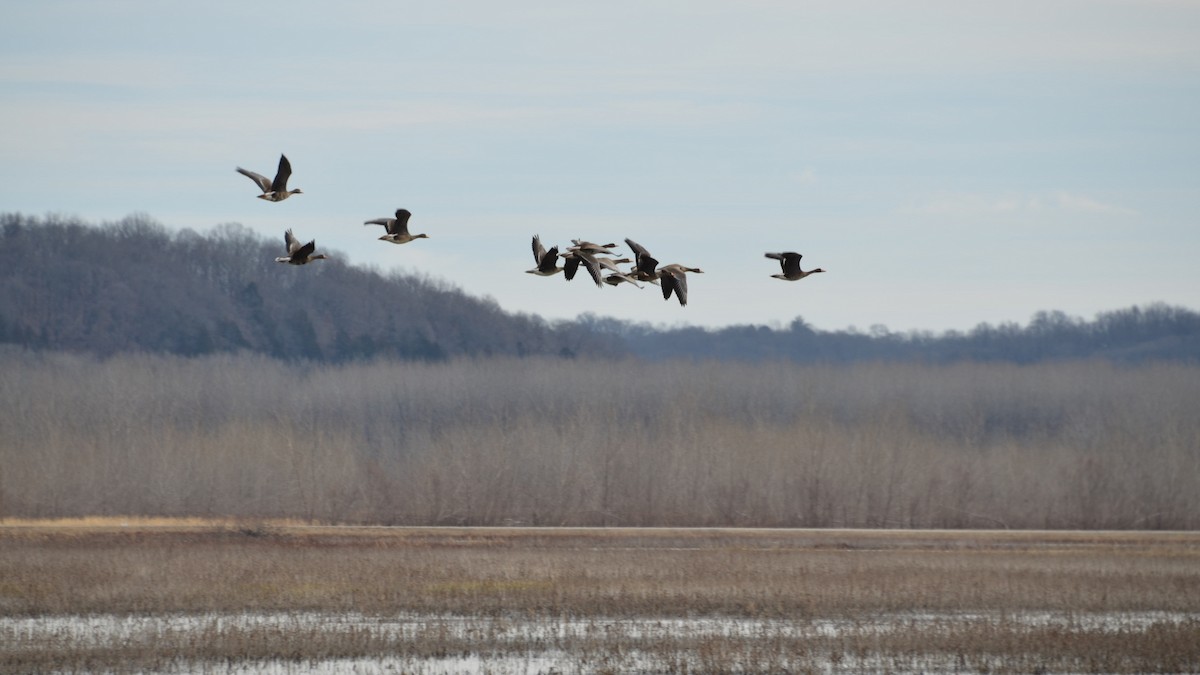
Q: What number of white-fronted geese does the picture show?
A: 11